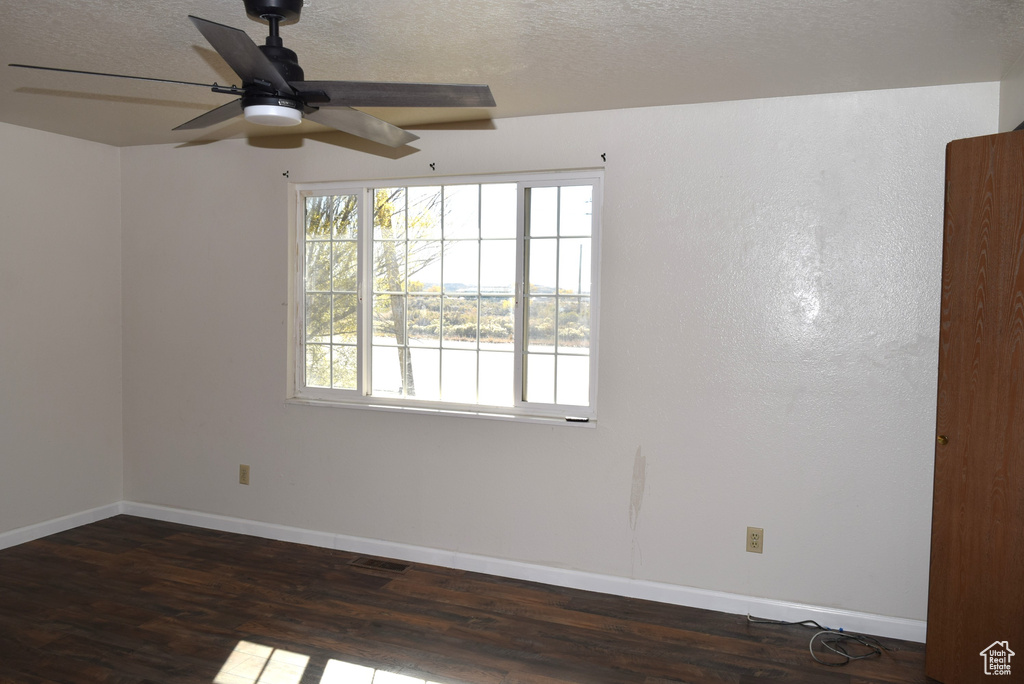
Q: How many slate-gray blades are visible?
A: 5